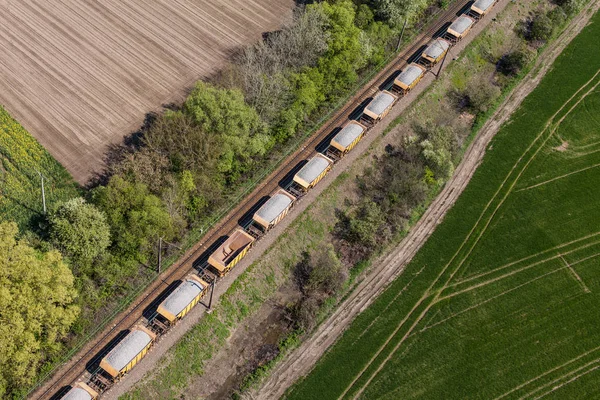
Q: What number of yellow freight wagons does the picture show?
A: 12